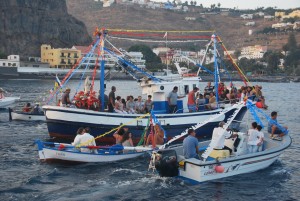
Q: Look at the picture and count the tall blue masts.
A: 2